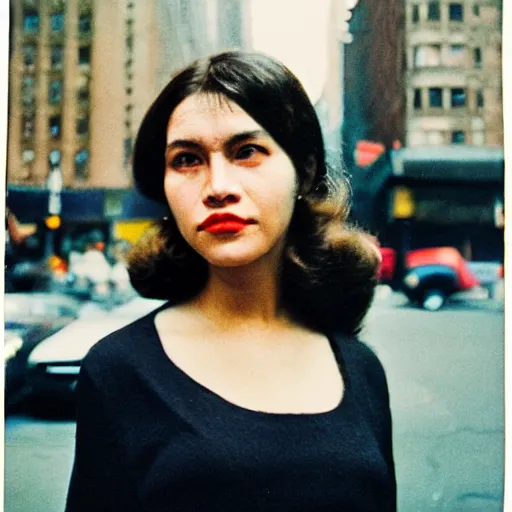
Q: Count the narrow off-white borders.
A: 2